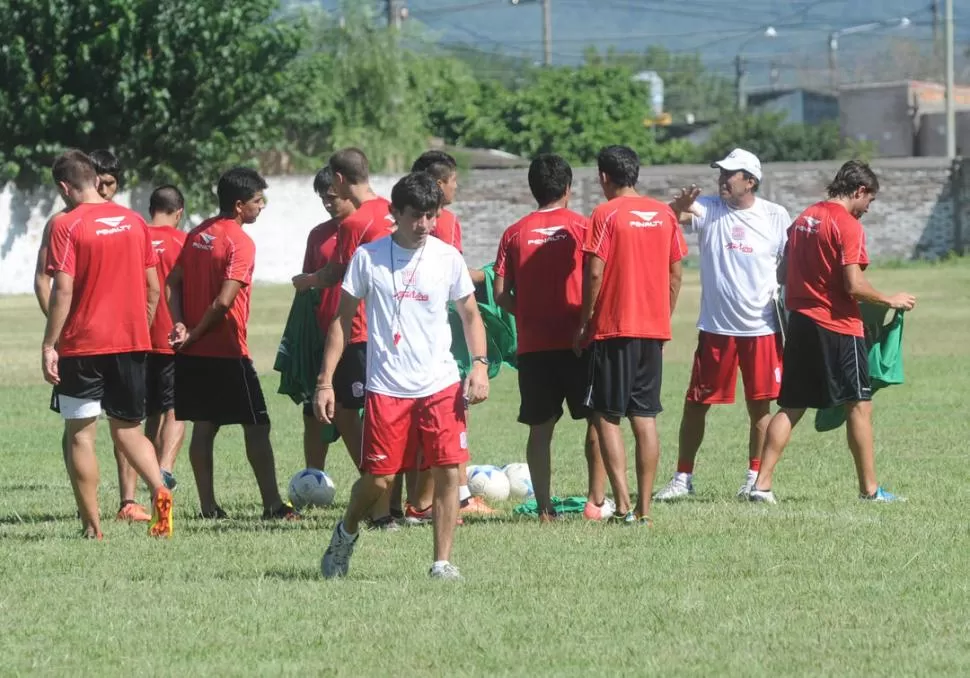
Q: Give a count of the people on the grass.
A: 12